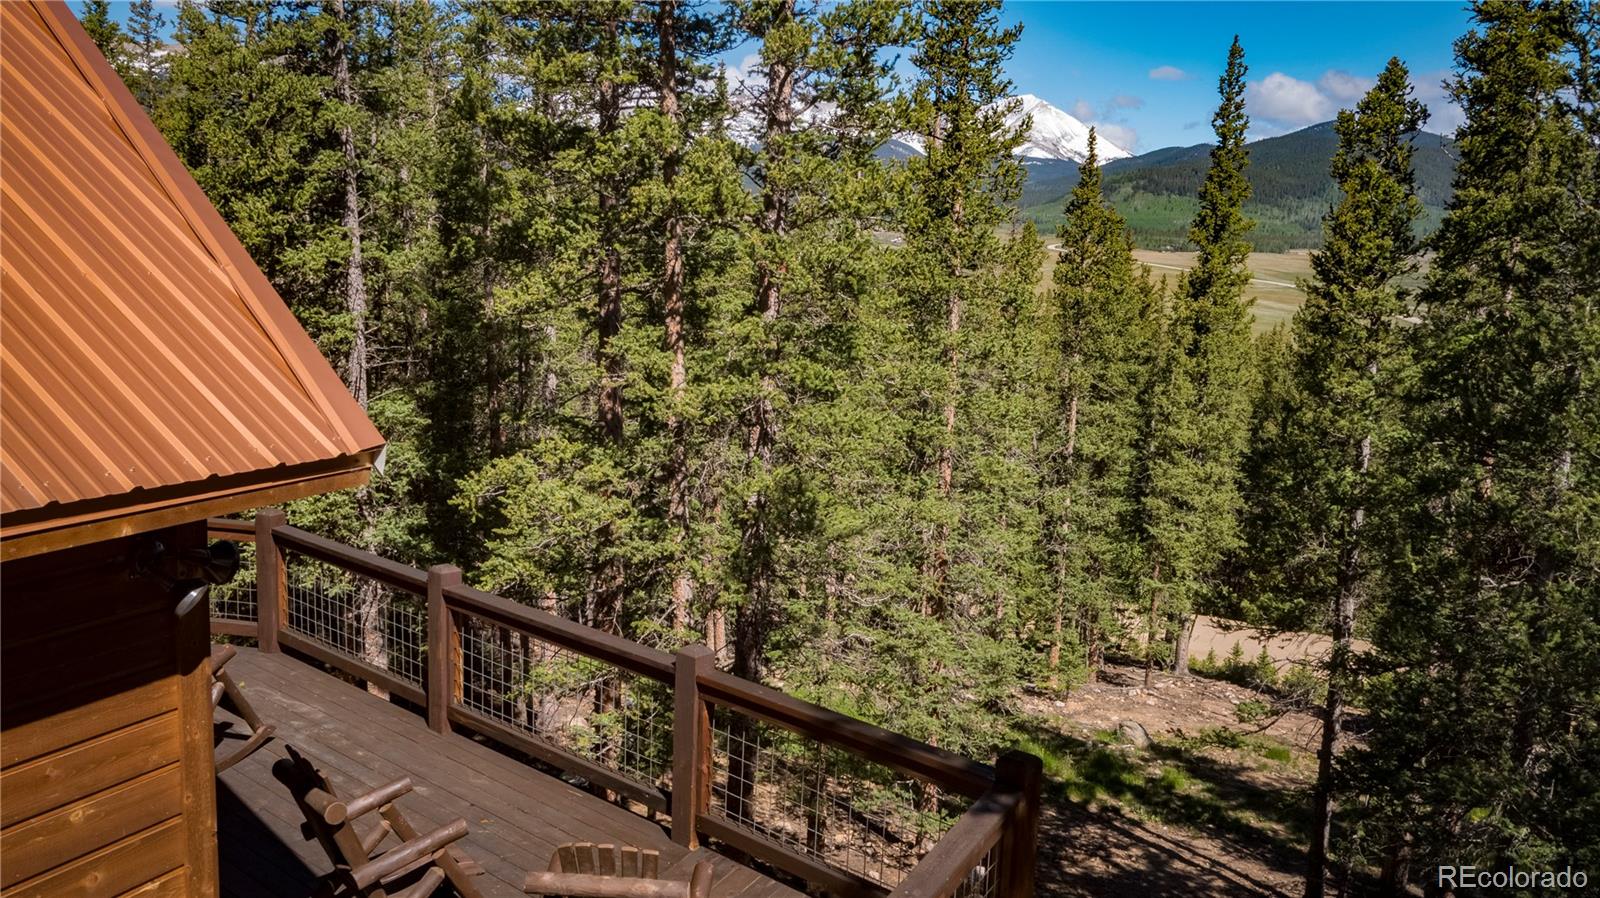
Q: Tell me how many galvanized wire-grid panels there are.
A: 5